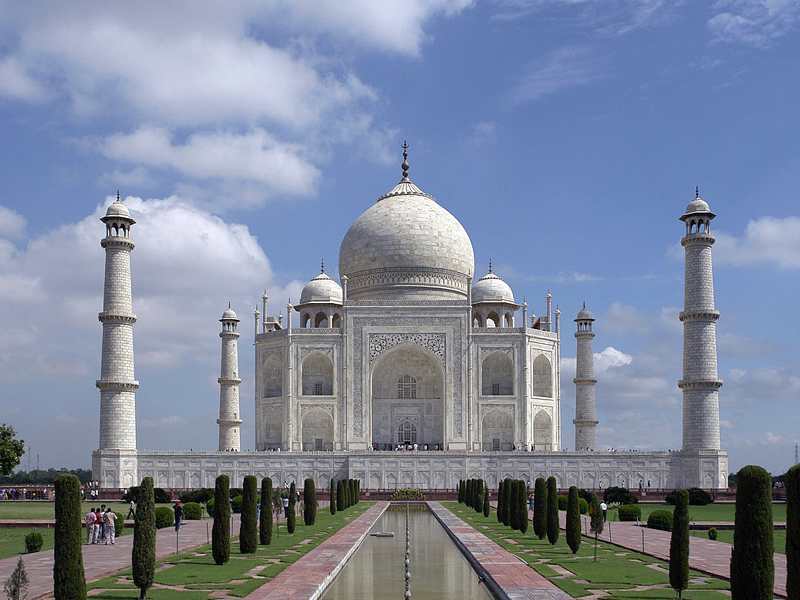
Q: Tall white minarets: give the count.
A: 4